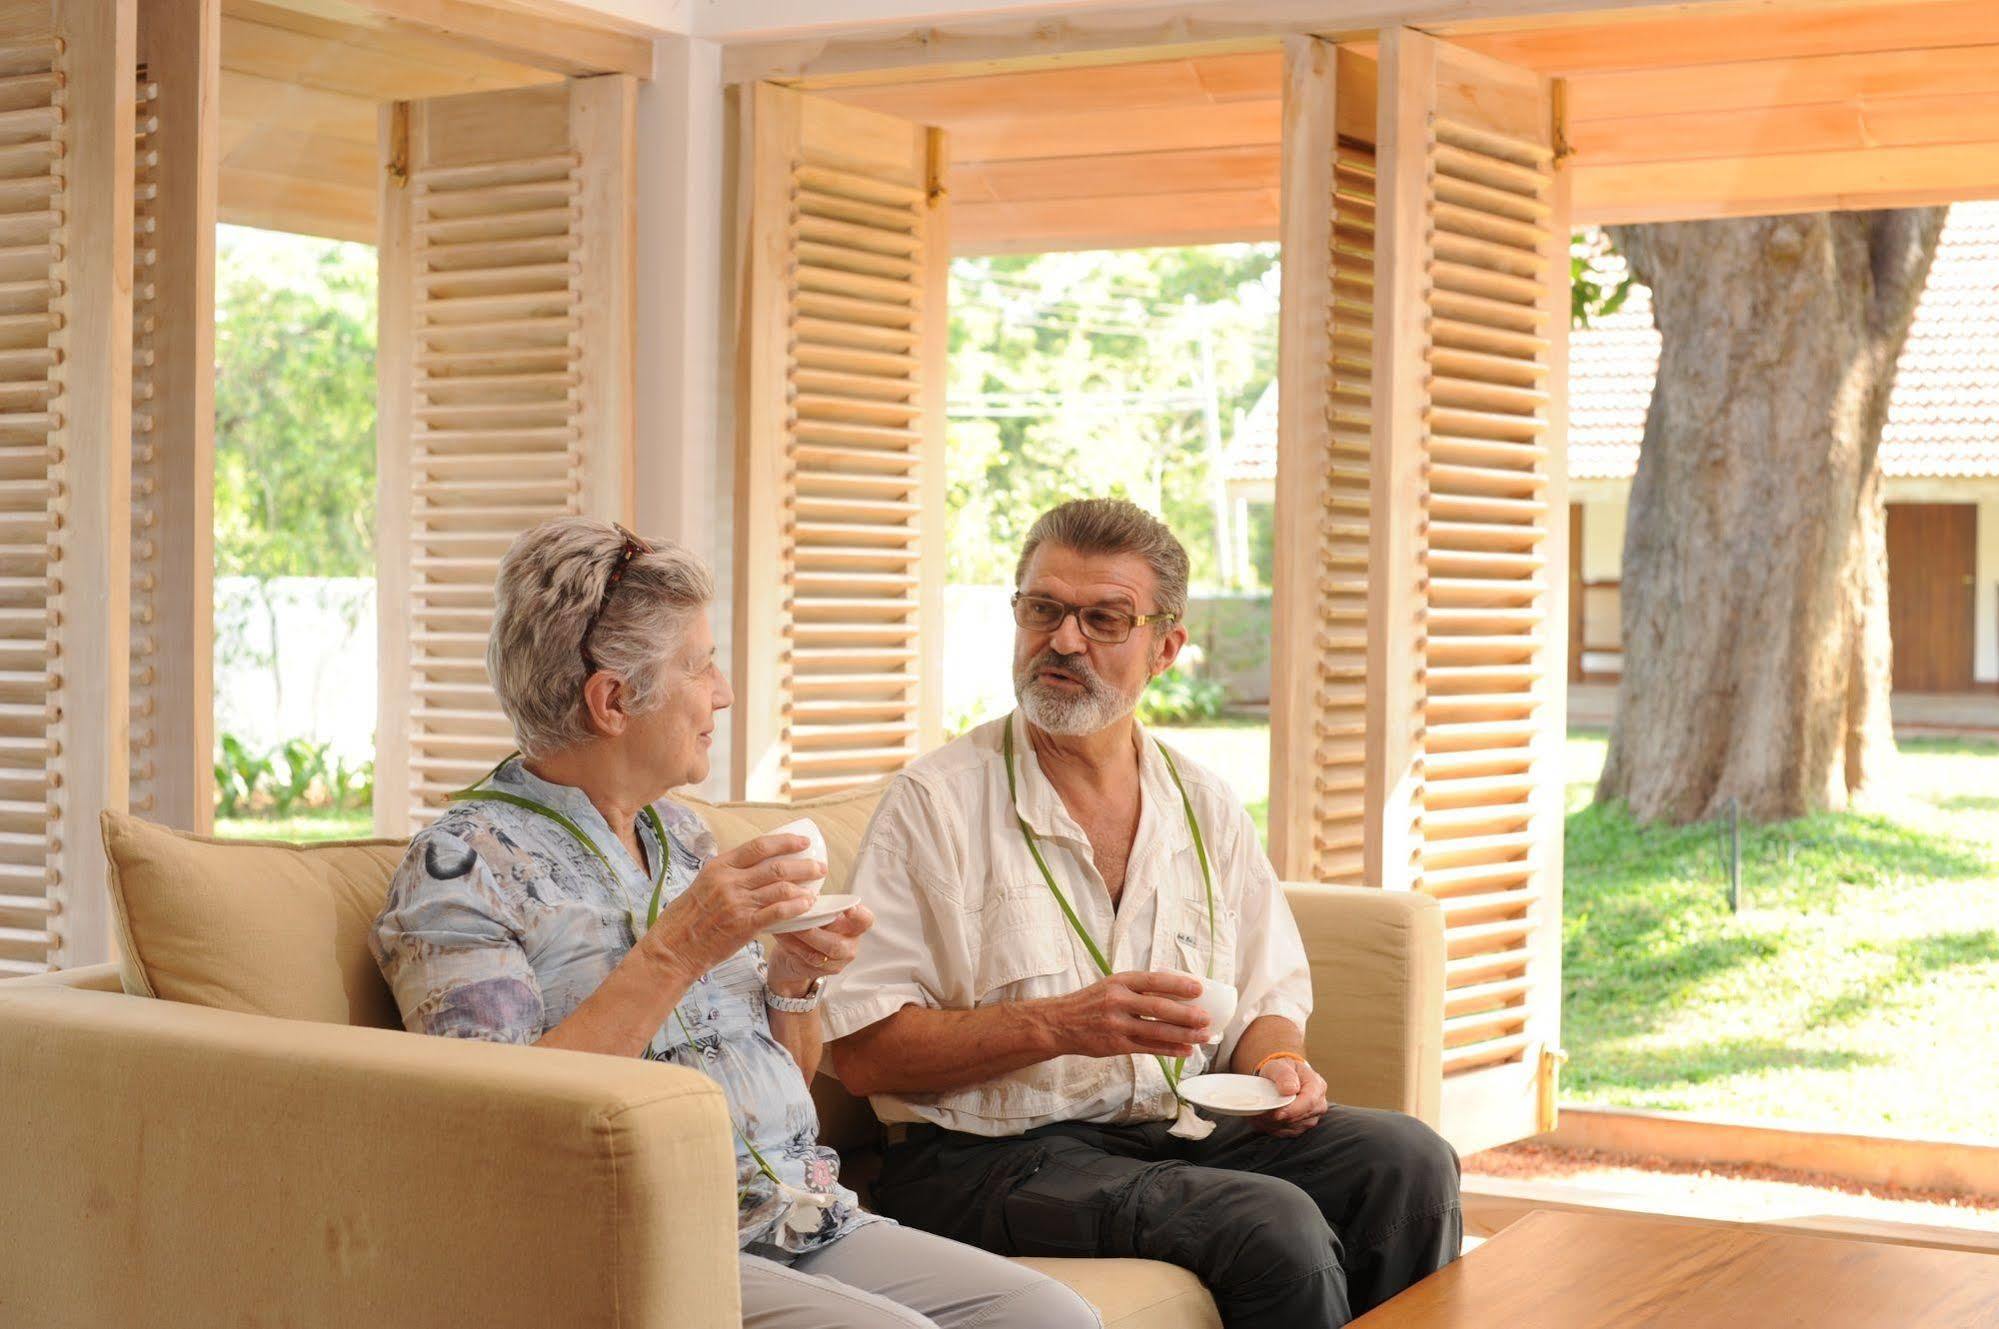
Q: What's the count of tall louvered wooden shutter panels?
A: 6